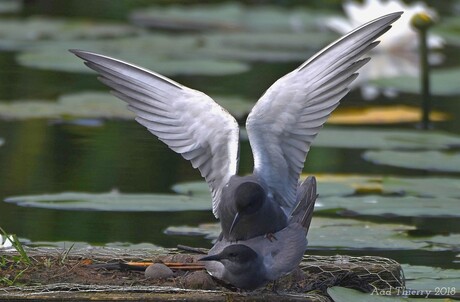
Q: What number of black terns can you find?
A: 2